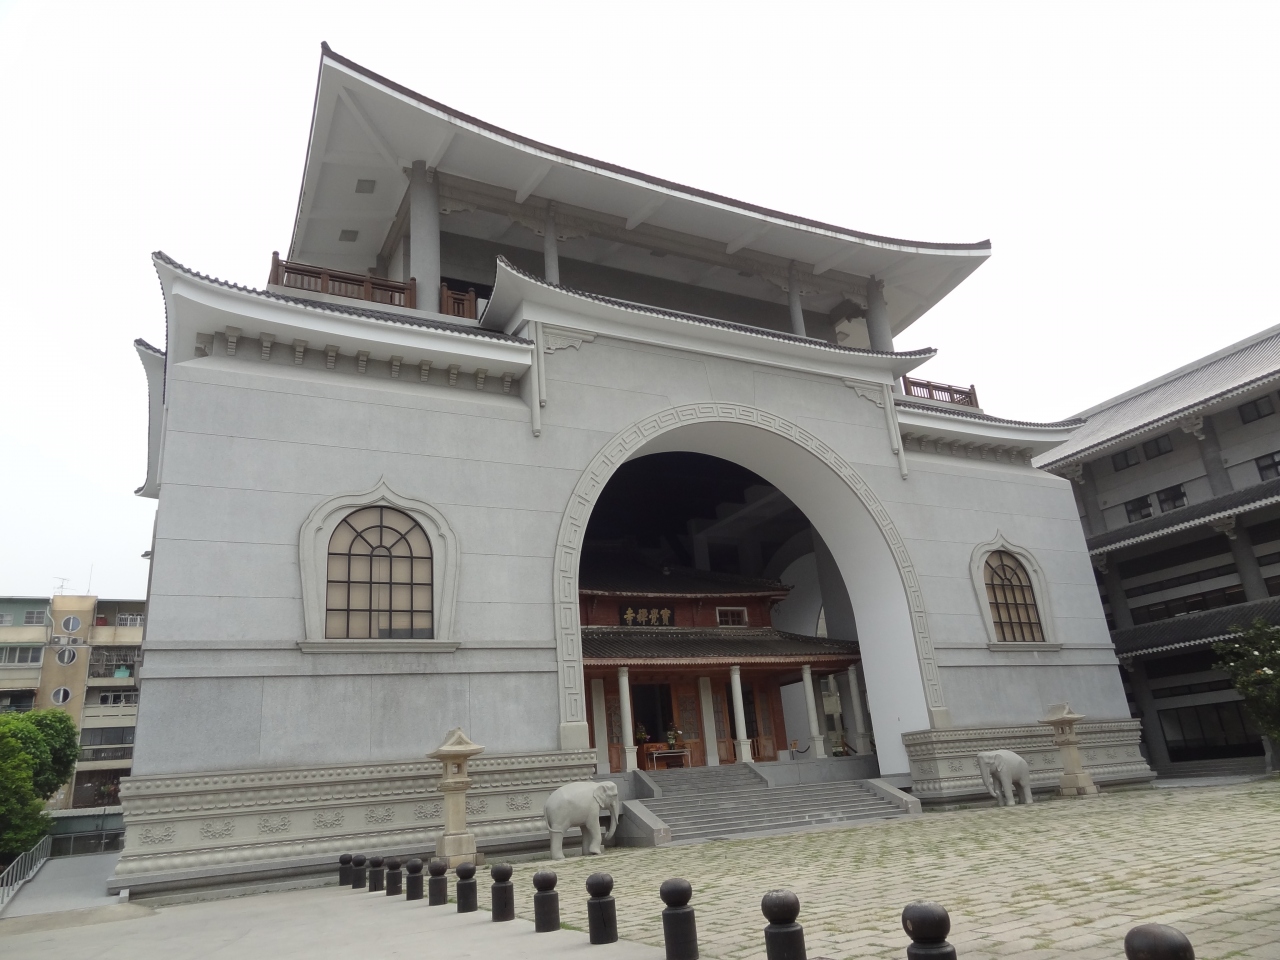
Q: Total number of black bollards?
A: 14